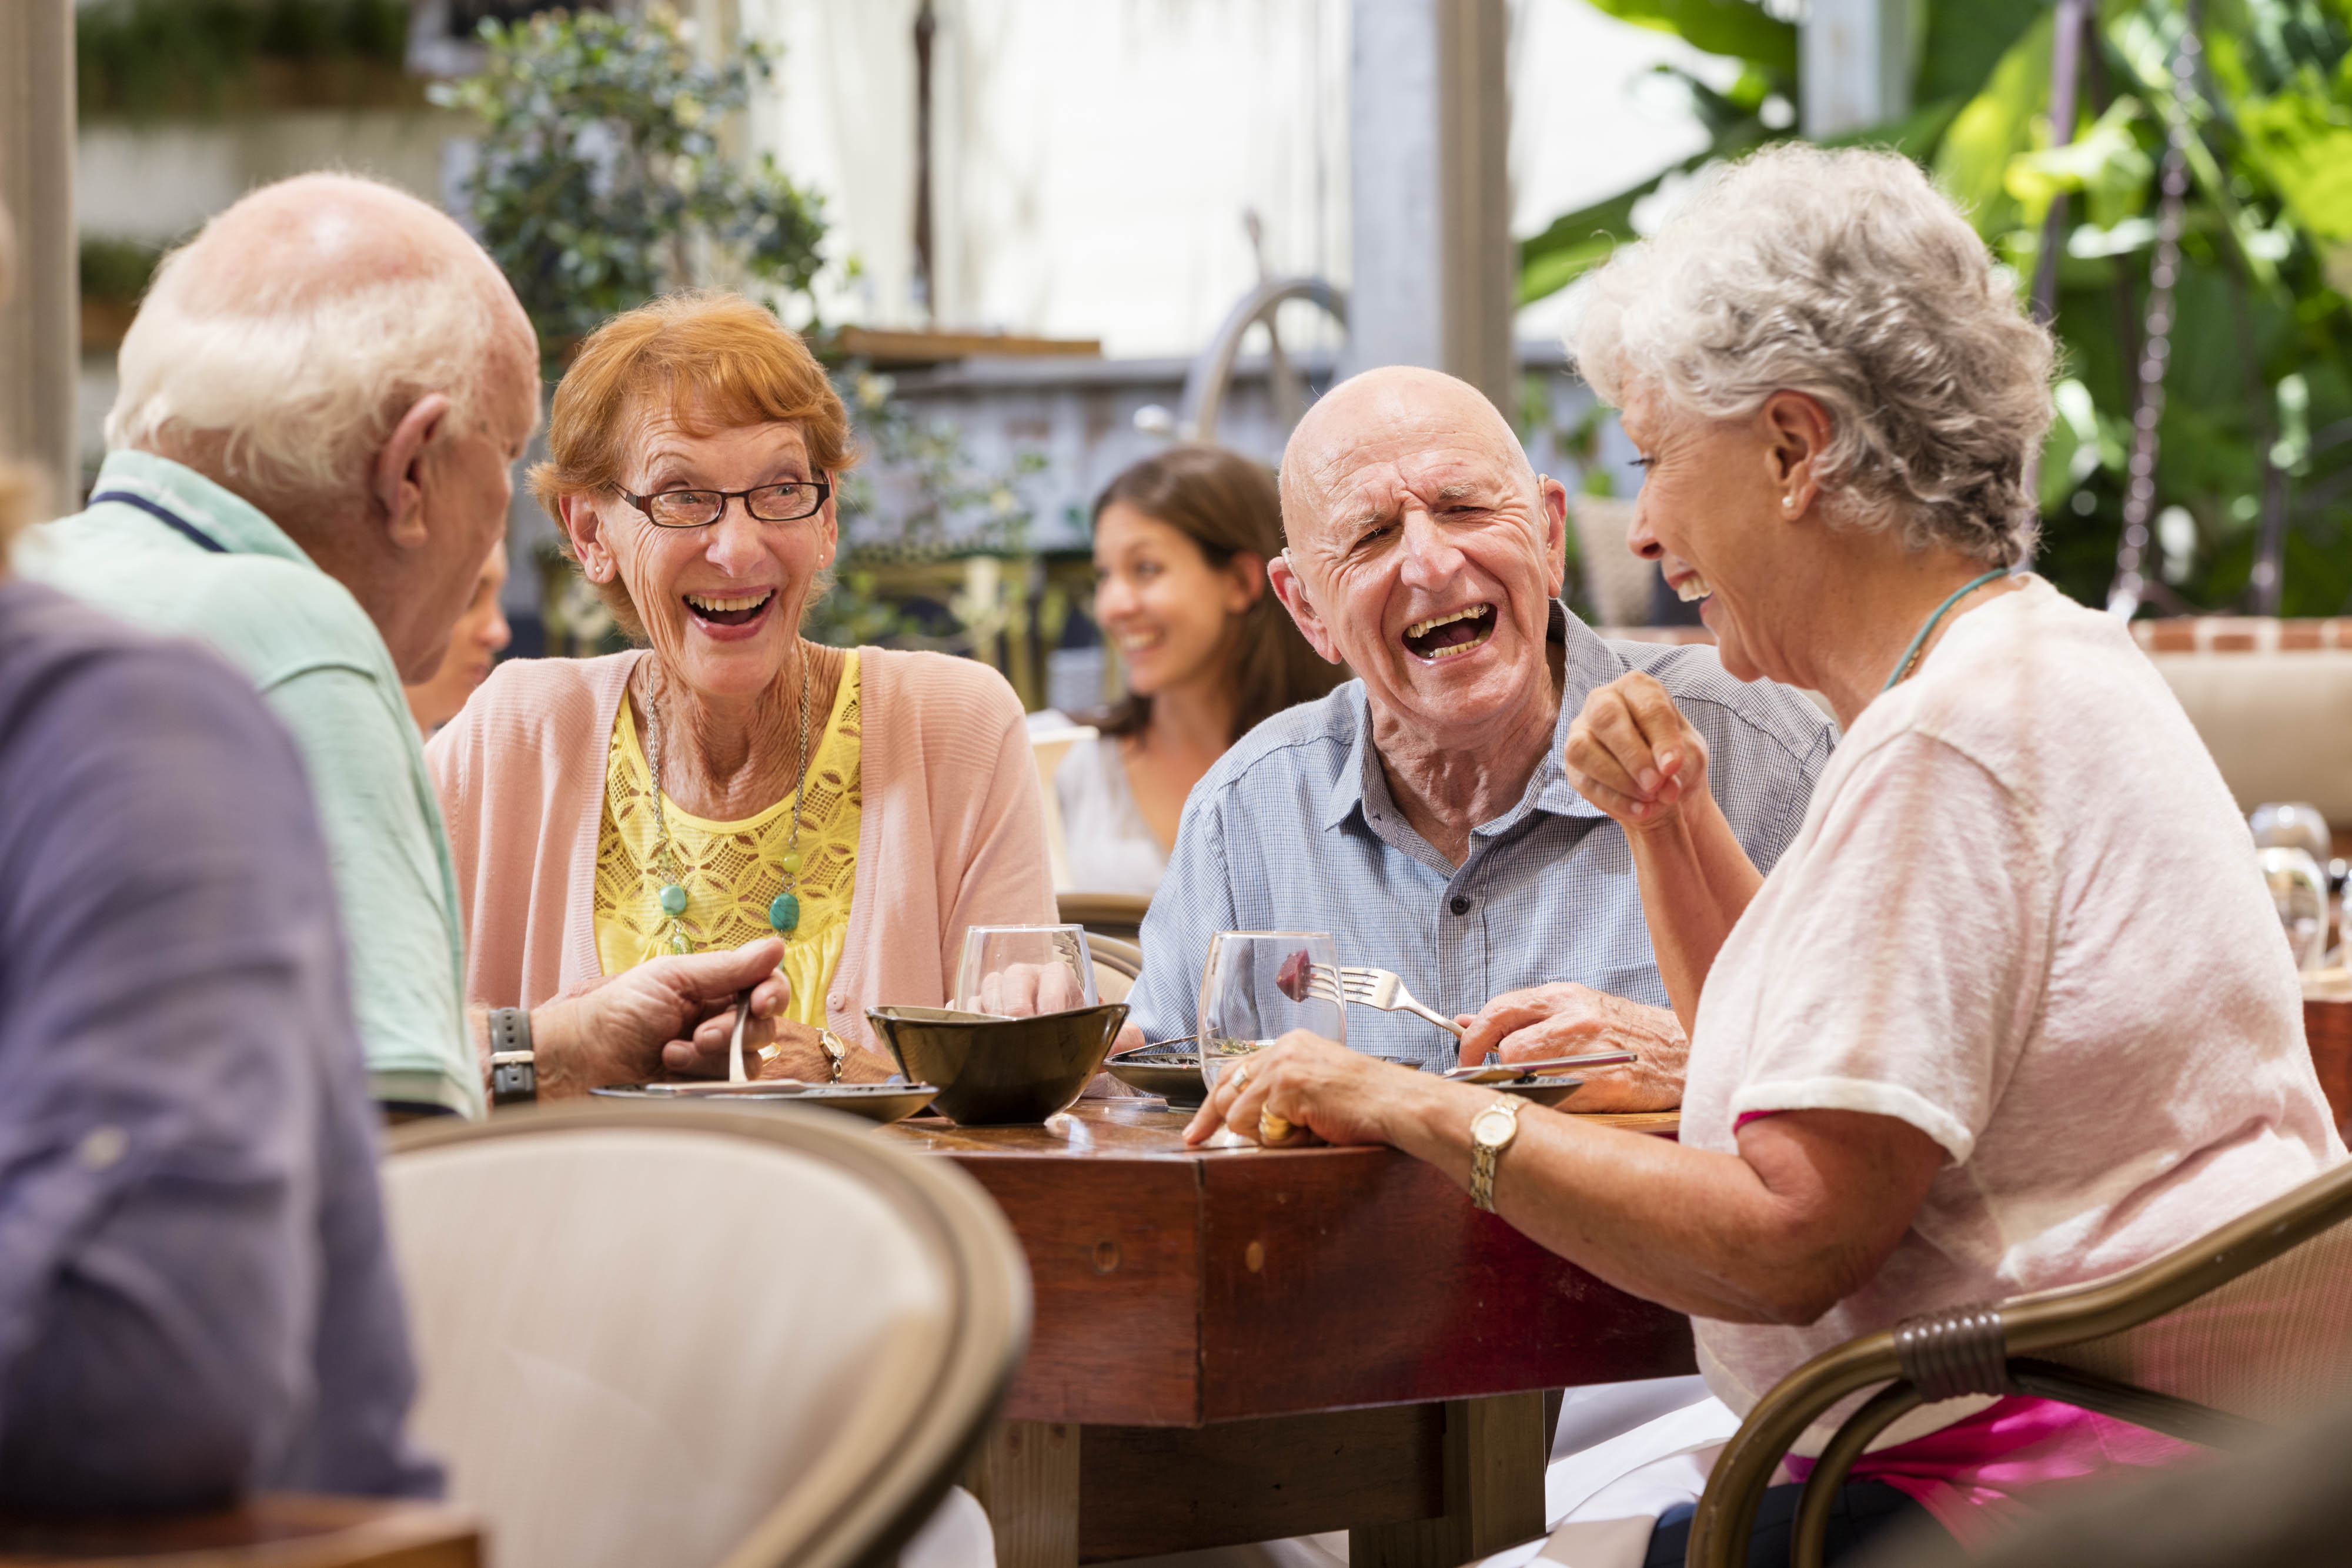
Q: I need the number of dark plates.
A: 3